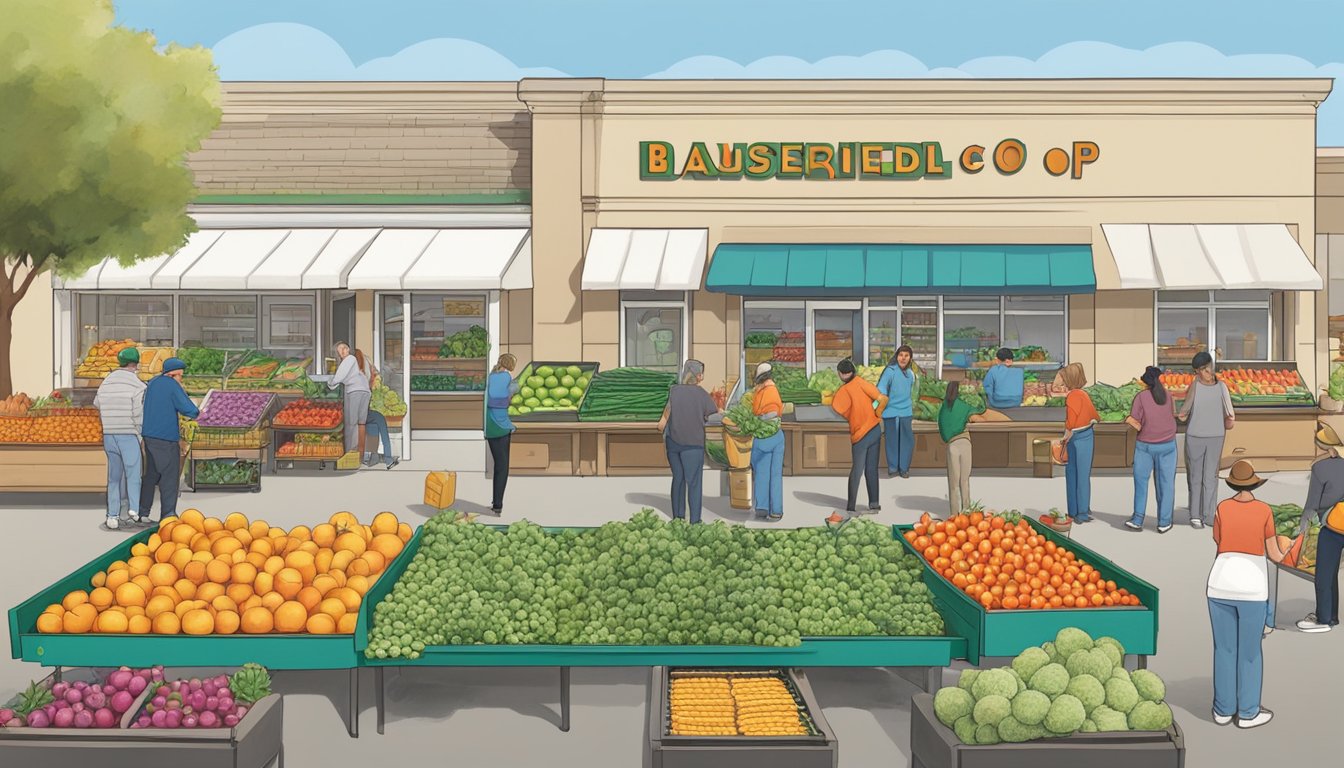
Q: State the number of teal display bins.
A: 3